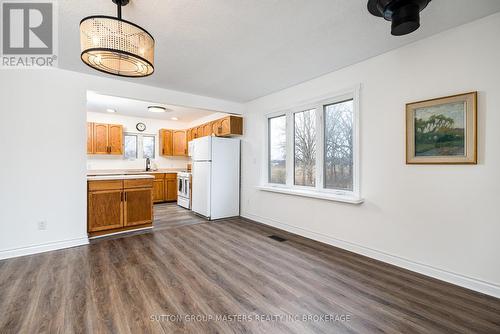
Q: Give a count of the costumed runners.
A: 0